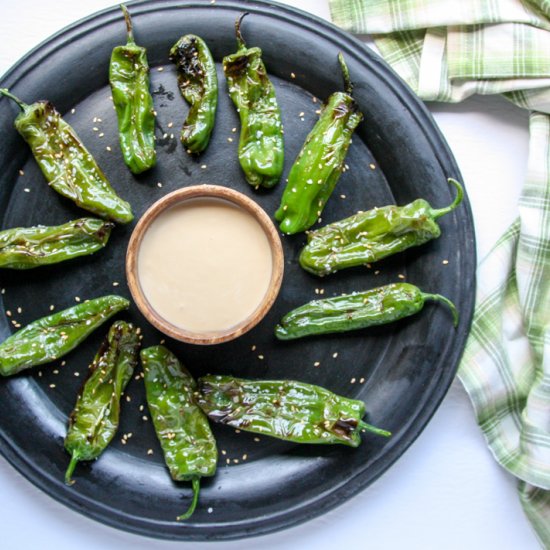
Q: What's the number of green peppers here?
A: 12